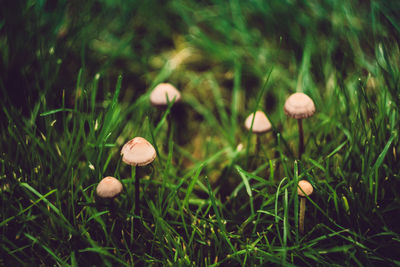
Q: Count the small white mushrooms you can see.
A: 6